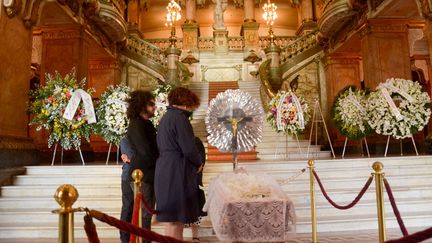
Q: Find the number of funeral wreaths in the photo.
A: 6